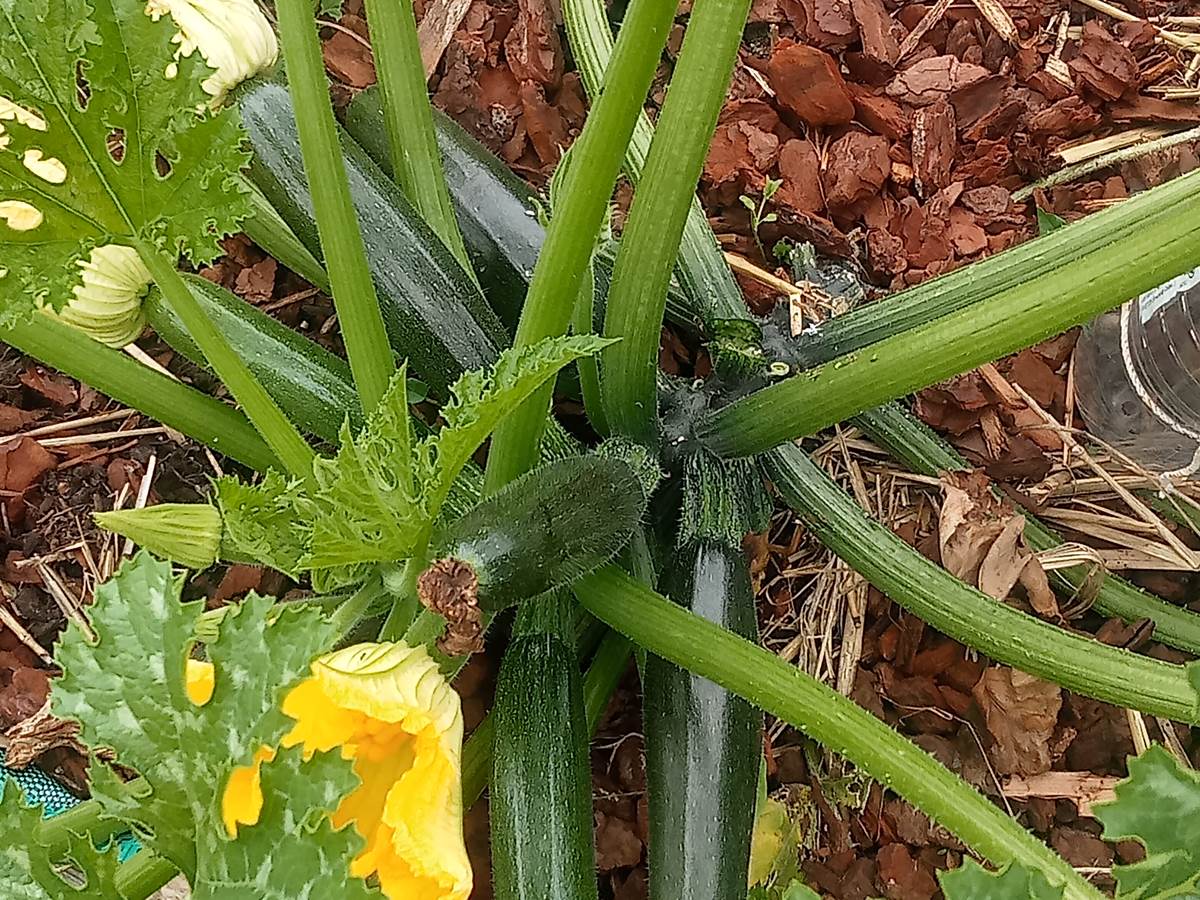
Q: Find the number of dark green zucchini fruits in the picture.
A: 6